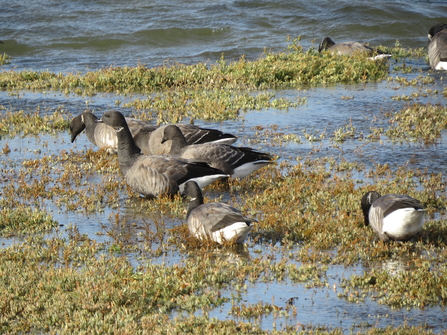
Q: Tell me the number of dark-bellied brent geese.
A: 8